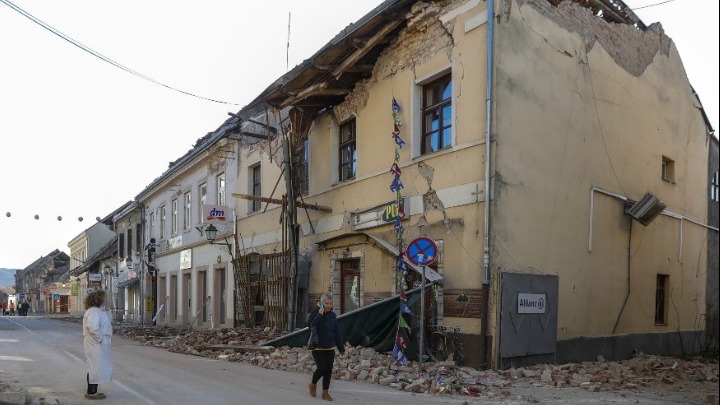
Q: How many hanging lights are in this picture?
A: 5